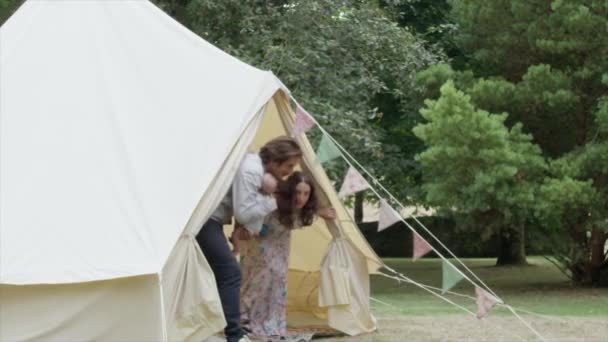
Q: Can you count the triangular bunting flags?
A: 7